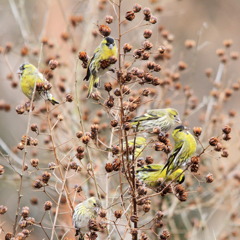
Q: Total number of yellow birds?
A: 7